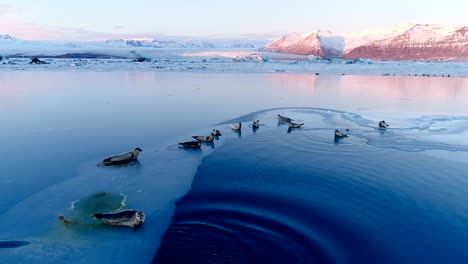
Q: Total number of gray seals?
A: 11